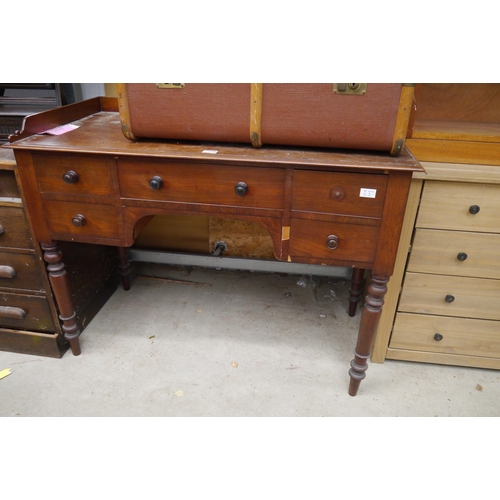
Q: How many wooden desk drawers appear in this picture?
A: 5